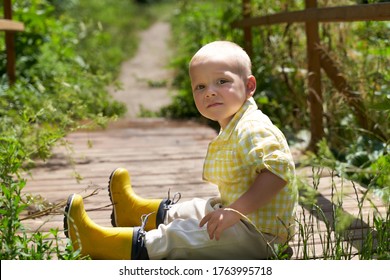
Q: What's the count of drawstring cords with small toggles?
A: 2